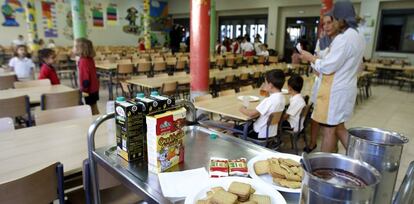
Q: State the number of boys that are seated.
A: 2